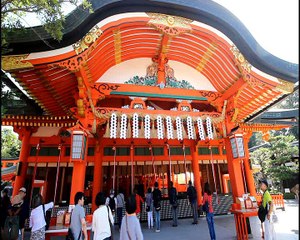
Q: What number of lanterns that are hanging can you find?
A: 2